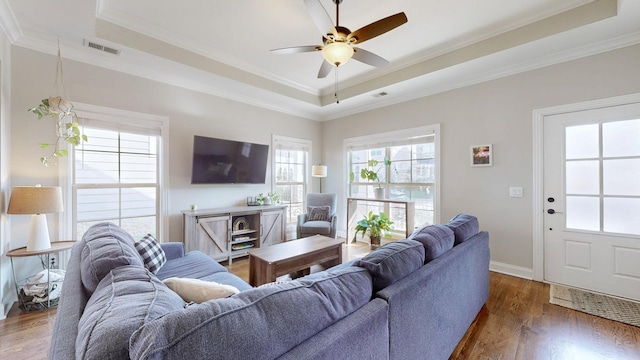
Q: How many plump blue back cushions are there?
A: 6